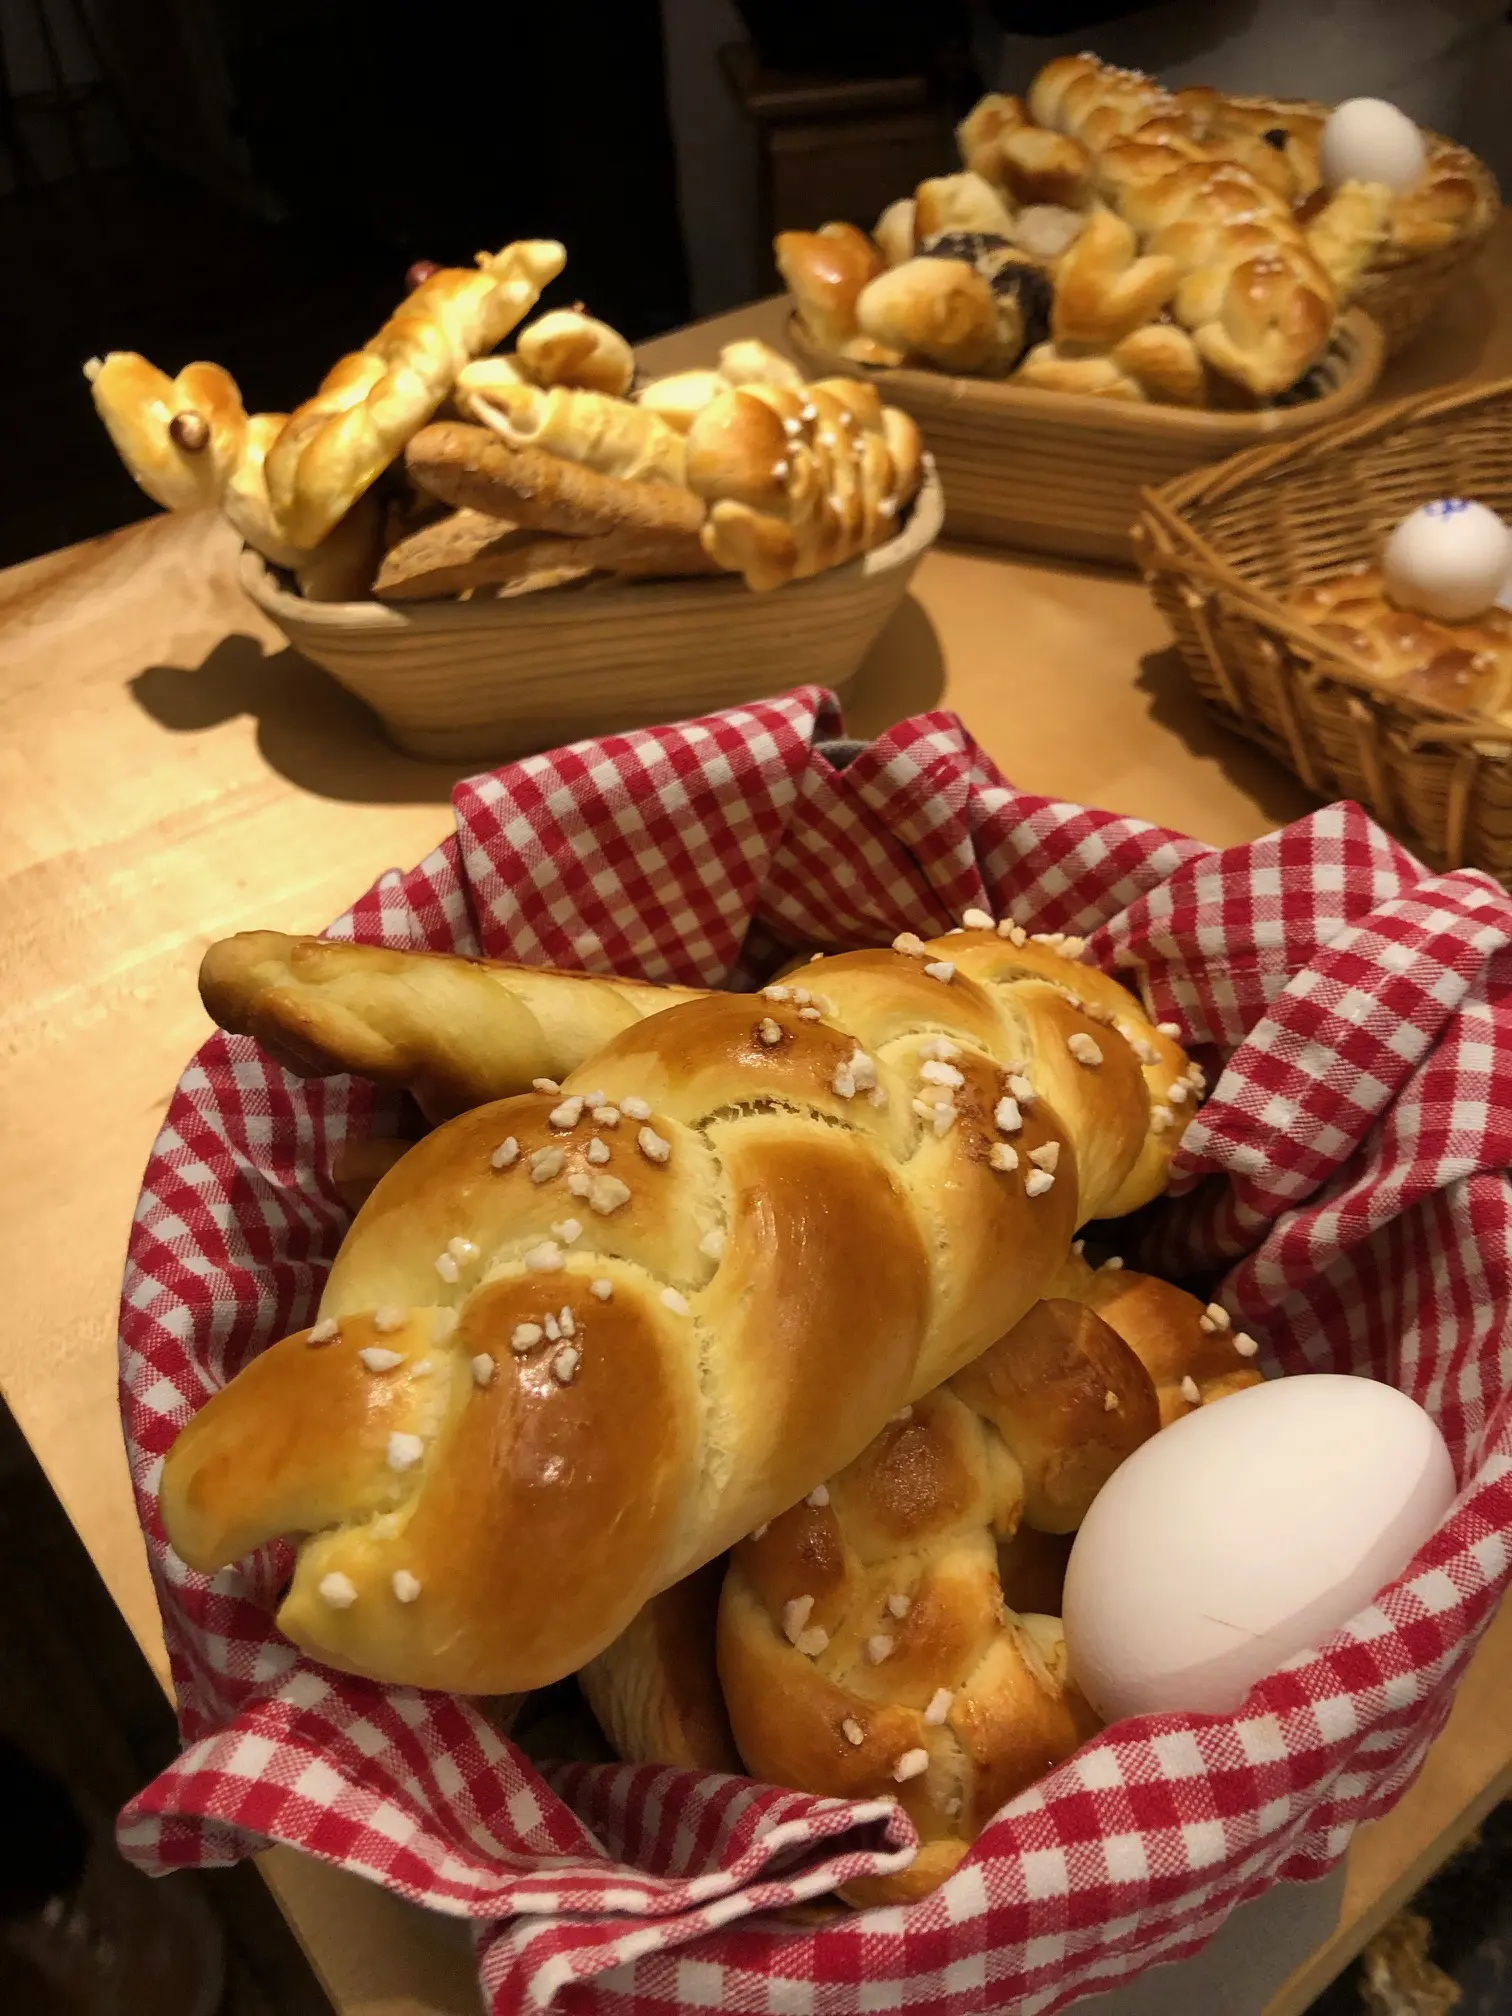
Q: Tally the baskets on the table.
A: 5